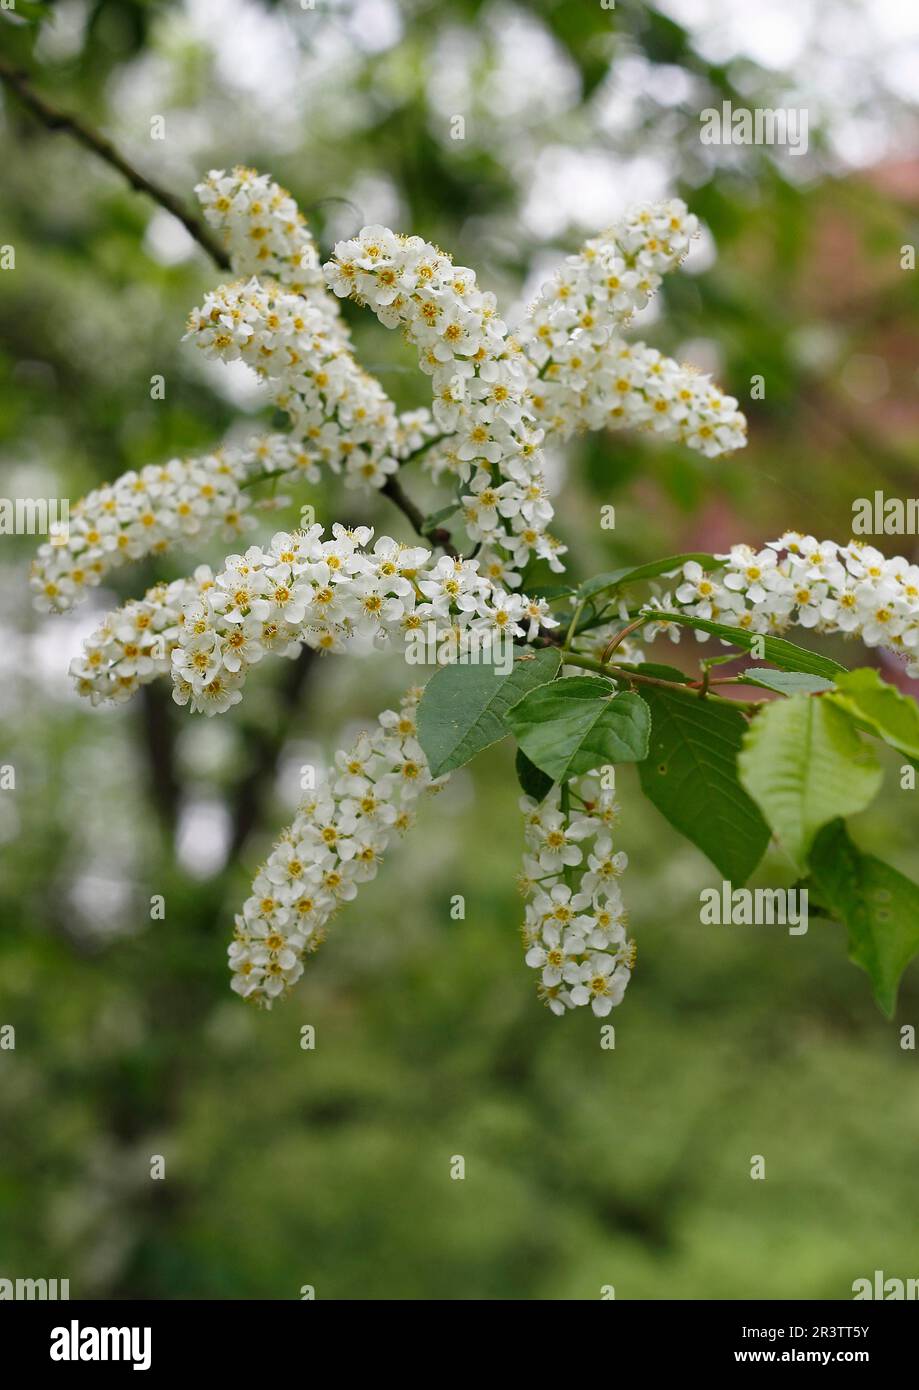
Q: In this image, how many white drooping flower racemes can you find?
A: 11